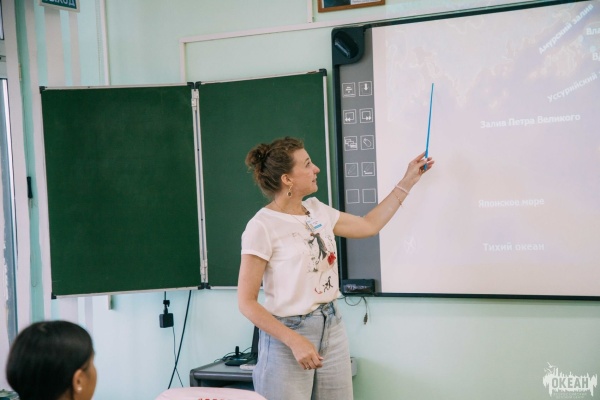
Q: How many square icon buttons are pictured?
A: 10